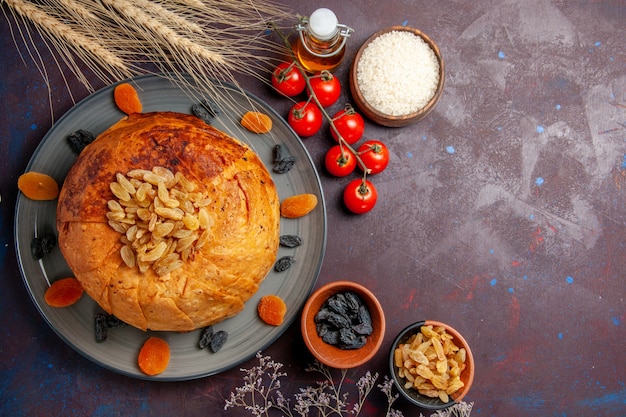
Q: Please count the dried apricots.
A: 7